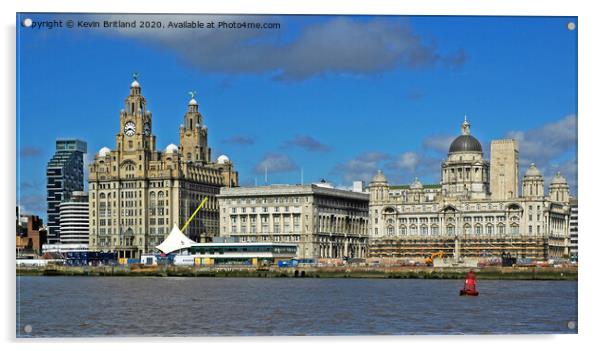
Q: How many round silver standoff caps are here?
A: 4